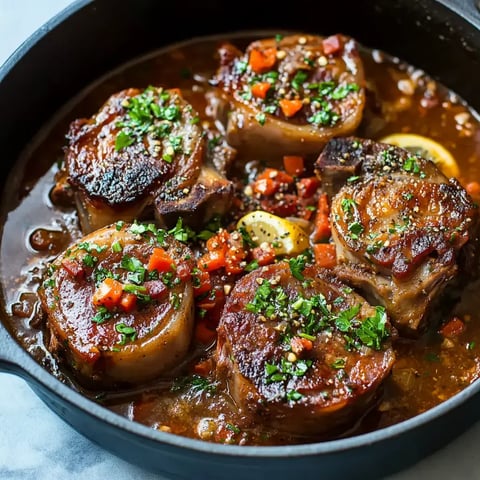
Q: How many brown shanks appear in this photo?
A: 5